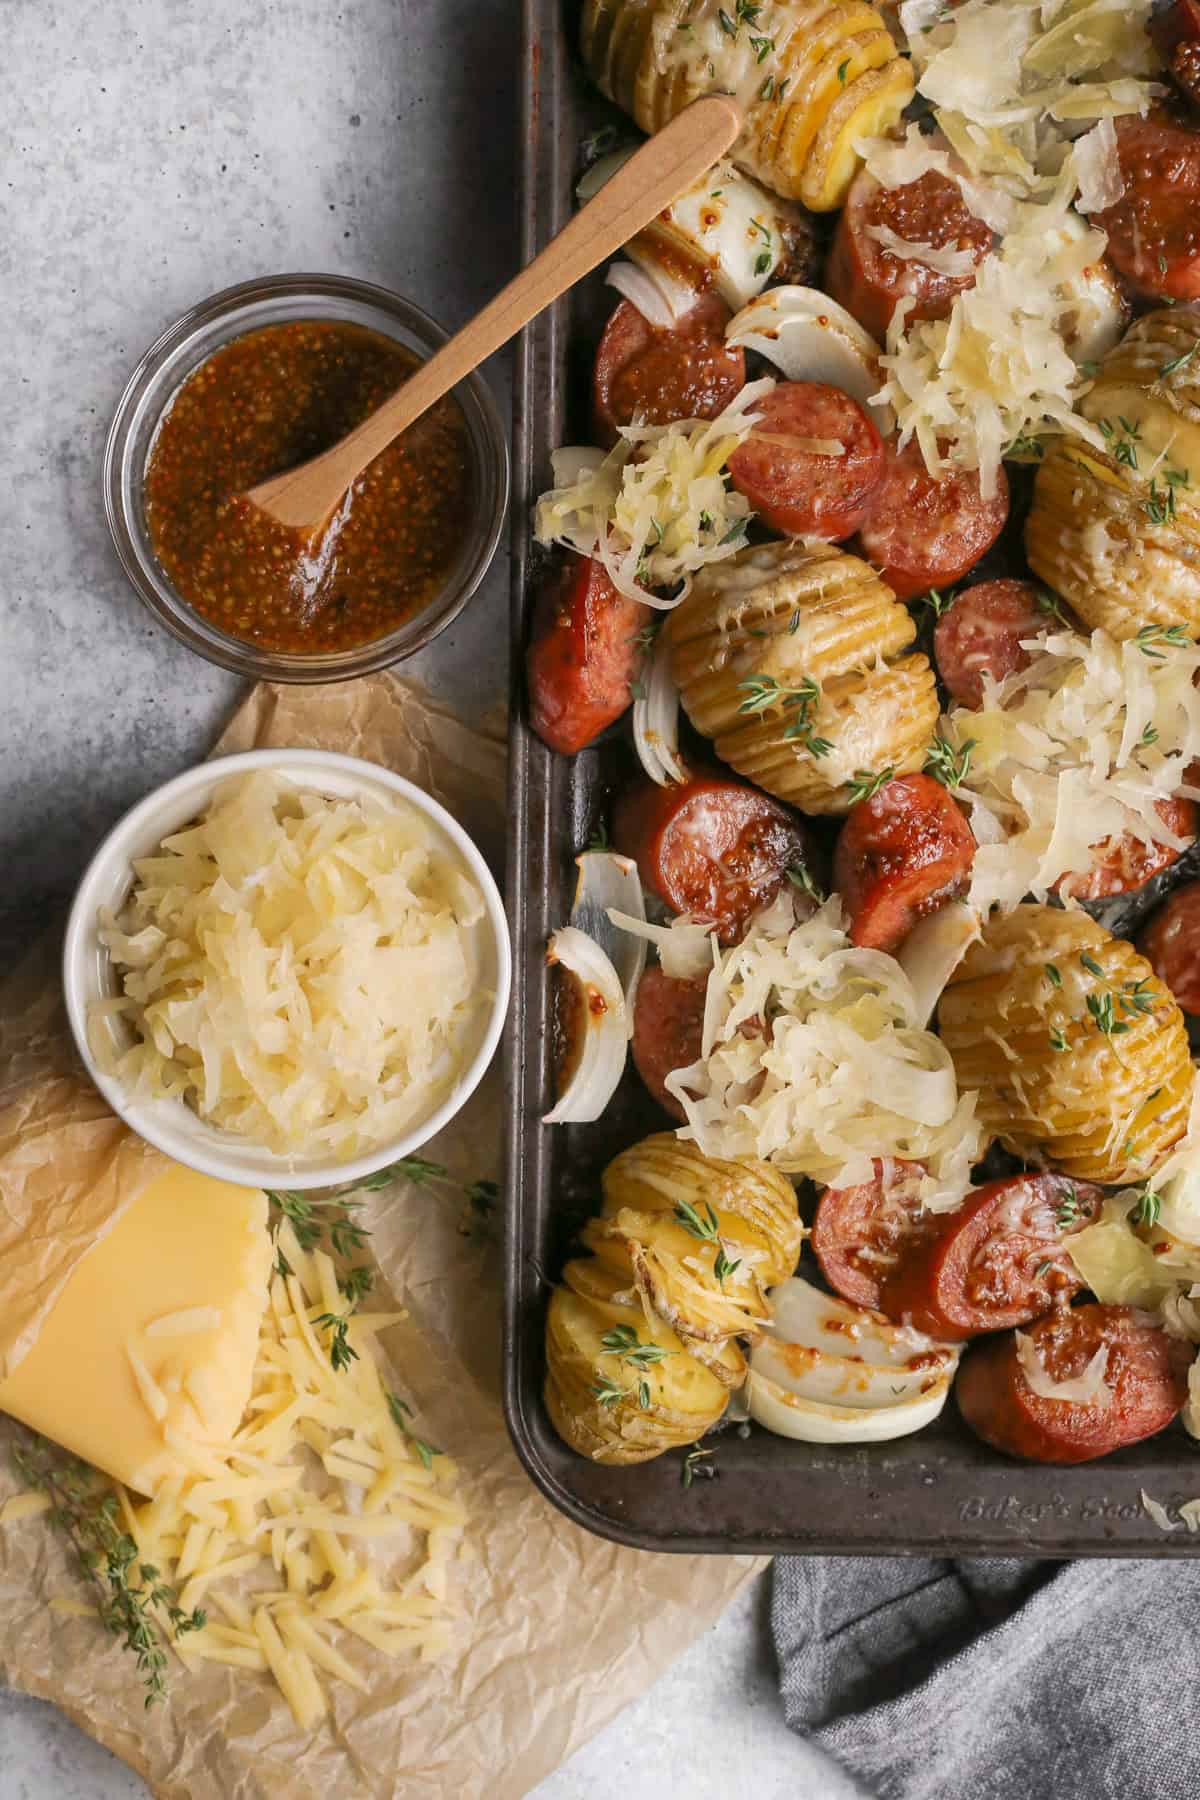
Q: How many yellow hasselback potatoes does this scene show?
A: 5